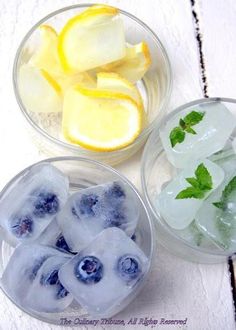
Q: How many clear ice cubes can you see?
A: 0